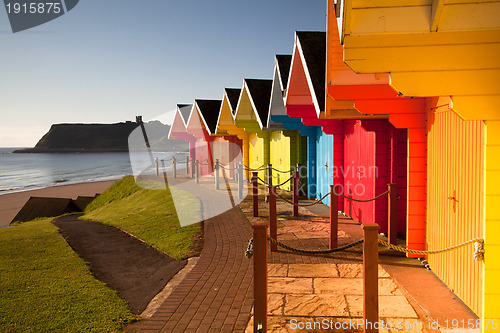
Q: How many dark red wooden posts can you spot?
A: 7